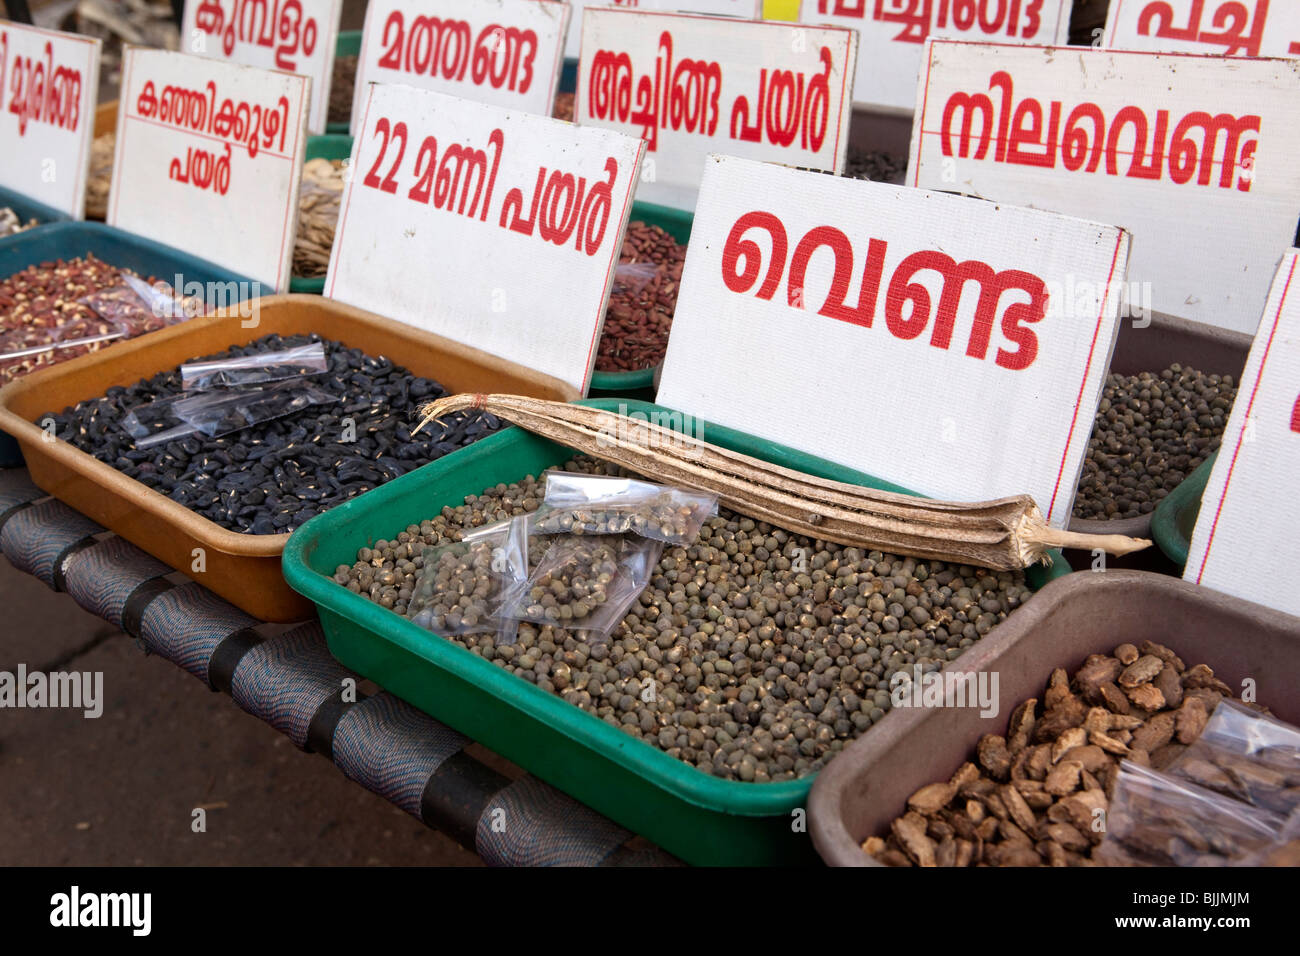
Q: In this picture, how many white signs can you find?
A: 12